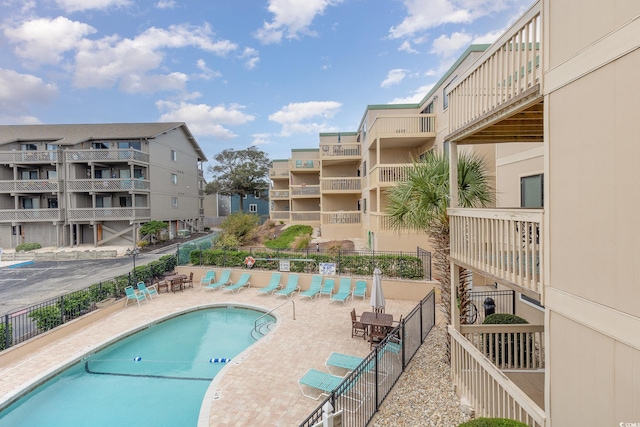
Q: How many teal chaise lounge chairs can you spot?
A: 8